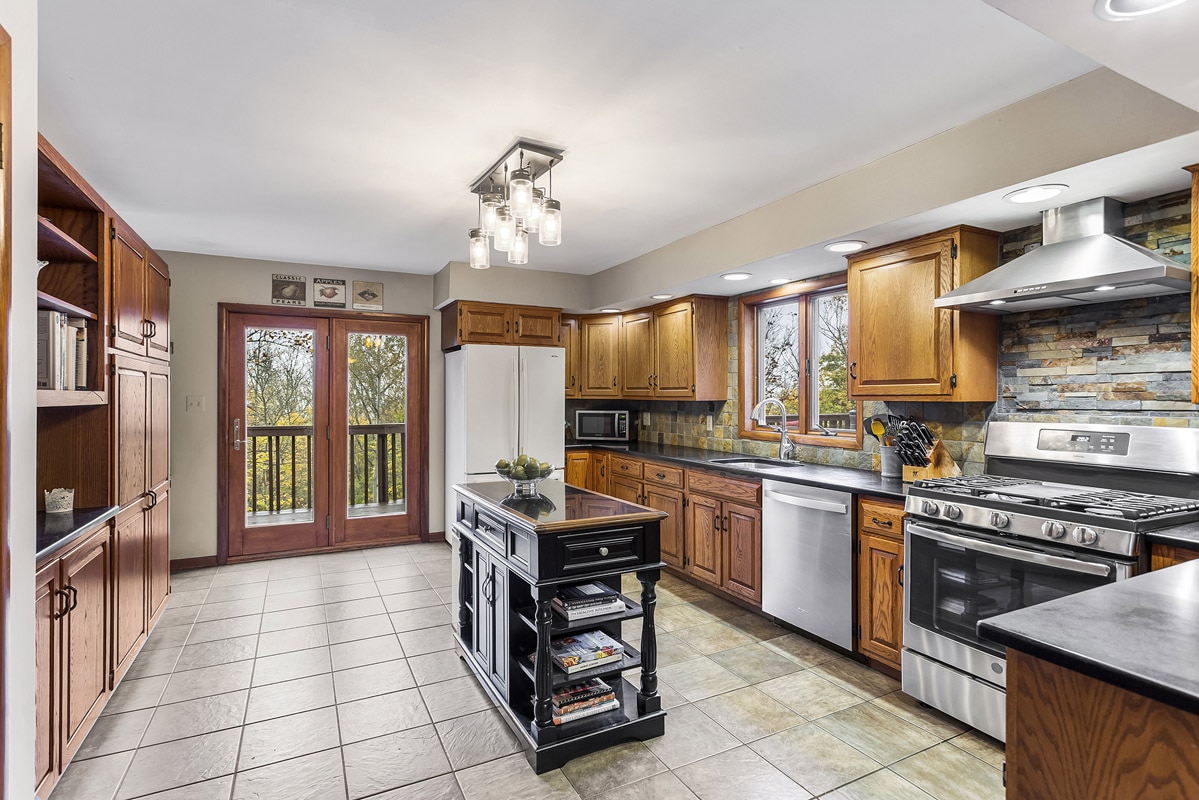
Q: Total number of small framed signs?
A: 3